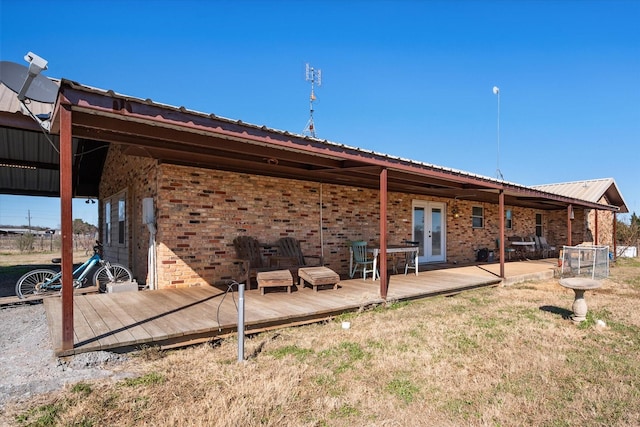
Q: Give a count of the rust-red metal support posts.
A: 6